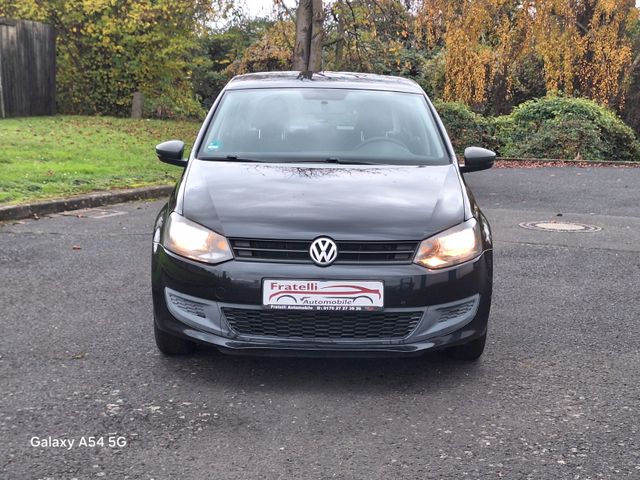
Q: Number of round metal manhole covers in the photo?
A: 1